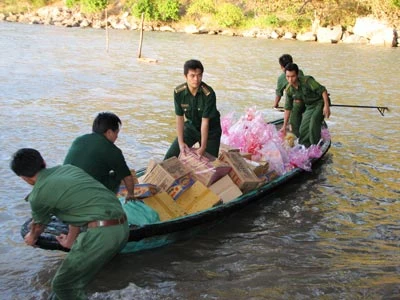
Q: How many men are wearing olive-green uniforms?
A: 5